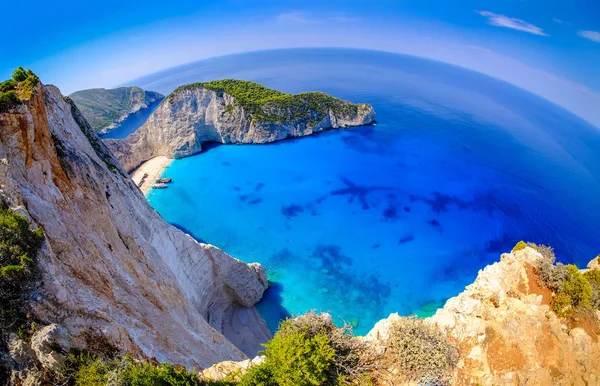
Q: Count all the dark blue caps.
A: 0